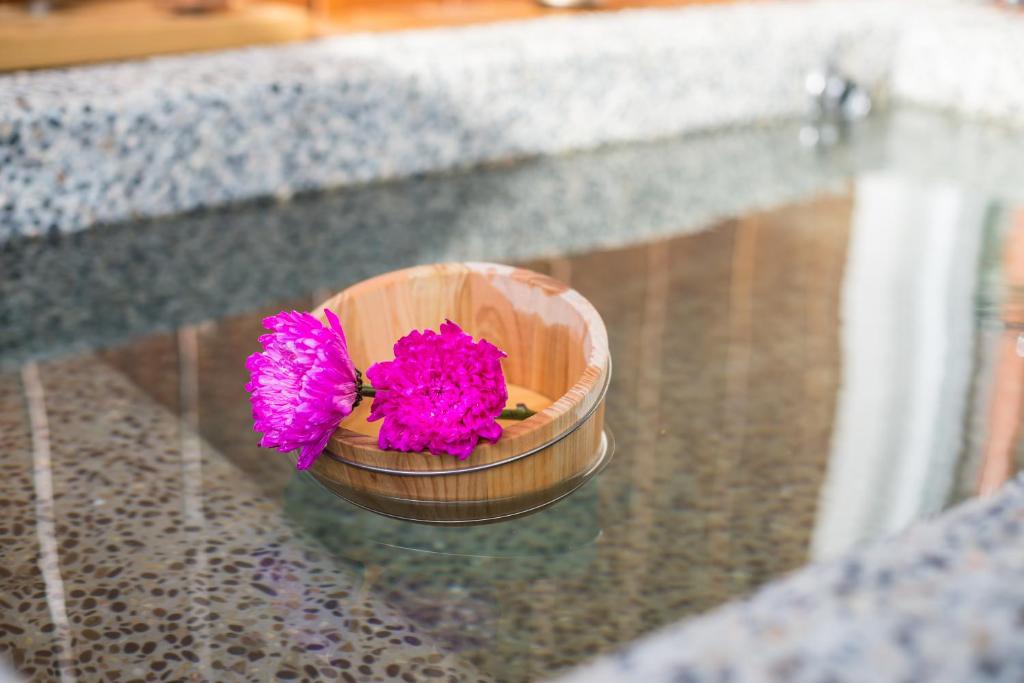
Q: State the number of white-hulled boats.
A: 0